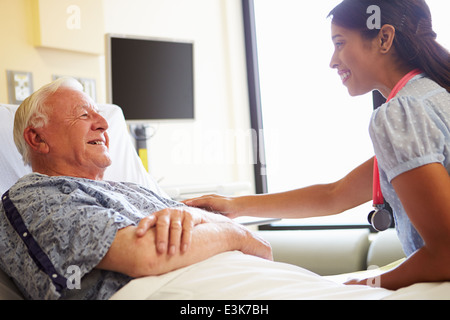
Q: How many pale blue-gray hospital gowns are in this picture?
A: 1